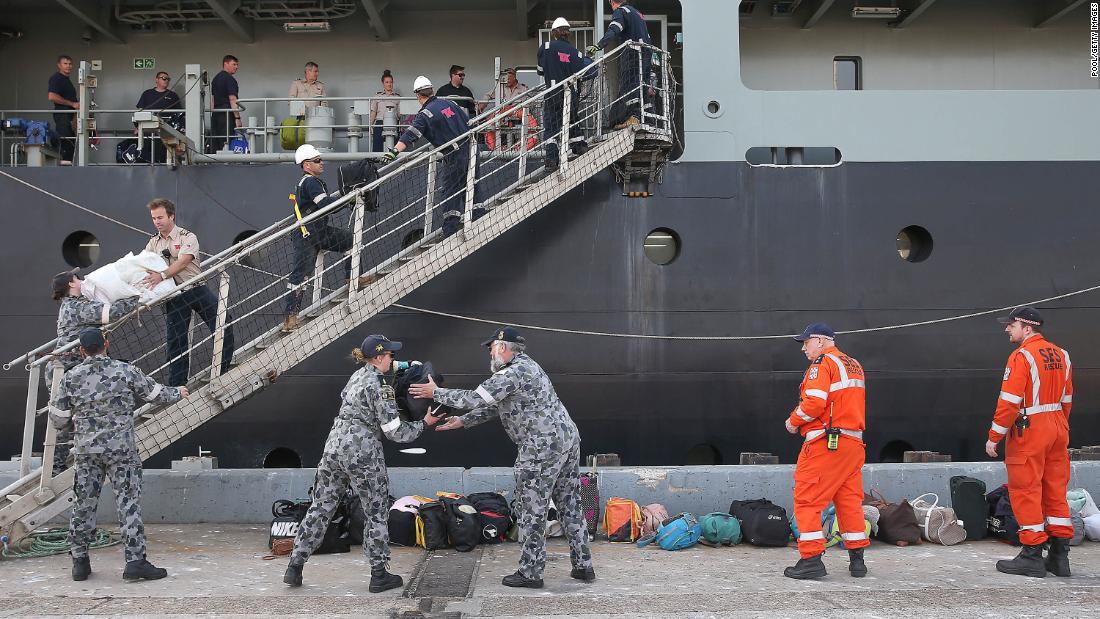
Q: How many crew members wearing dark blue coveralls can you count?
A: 4